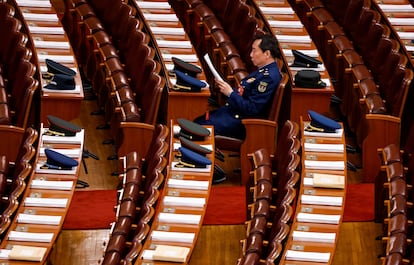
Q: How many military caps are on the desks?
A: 12